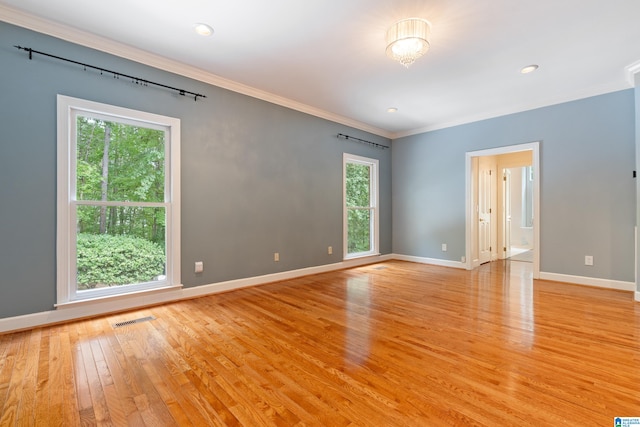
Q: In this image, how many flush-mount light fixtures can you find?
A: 1